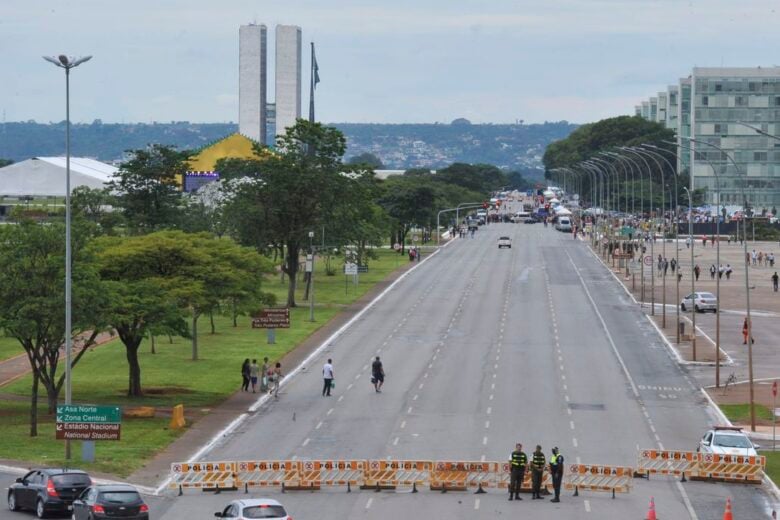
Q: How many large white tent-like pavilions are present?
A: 1